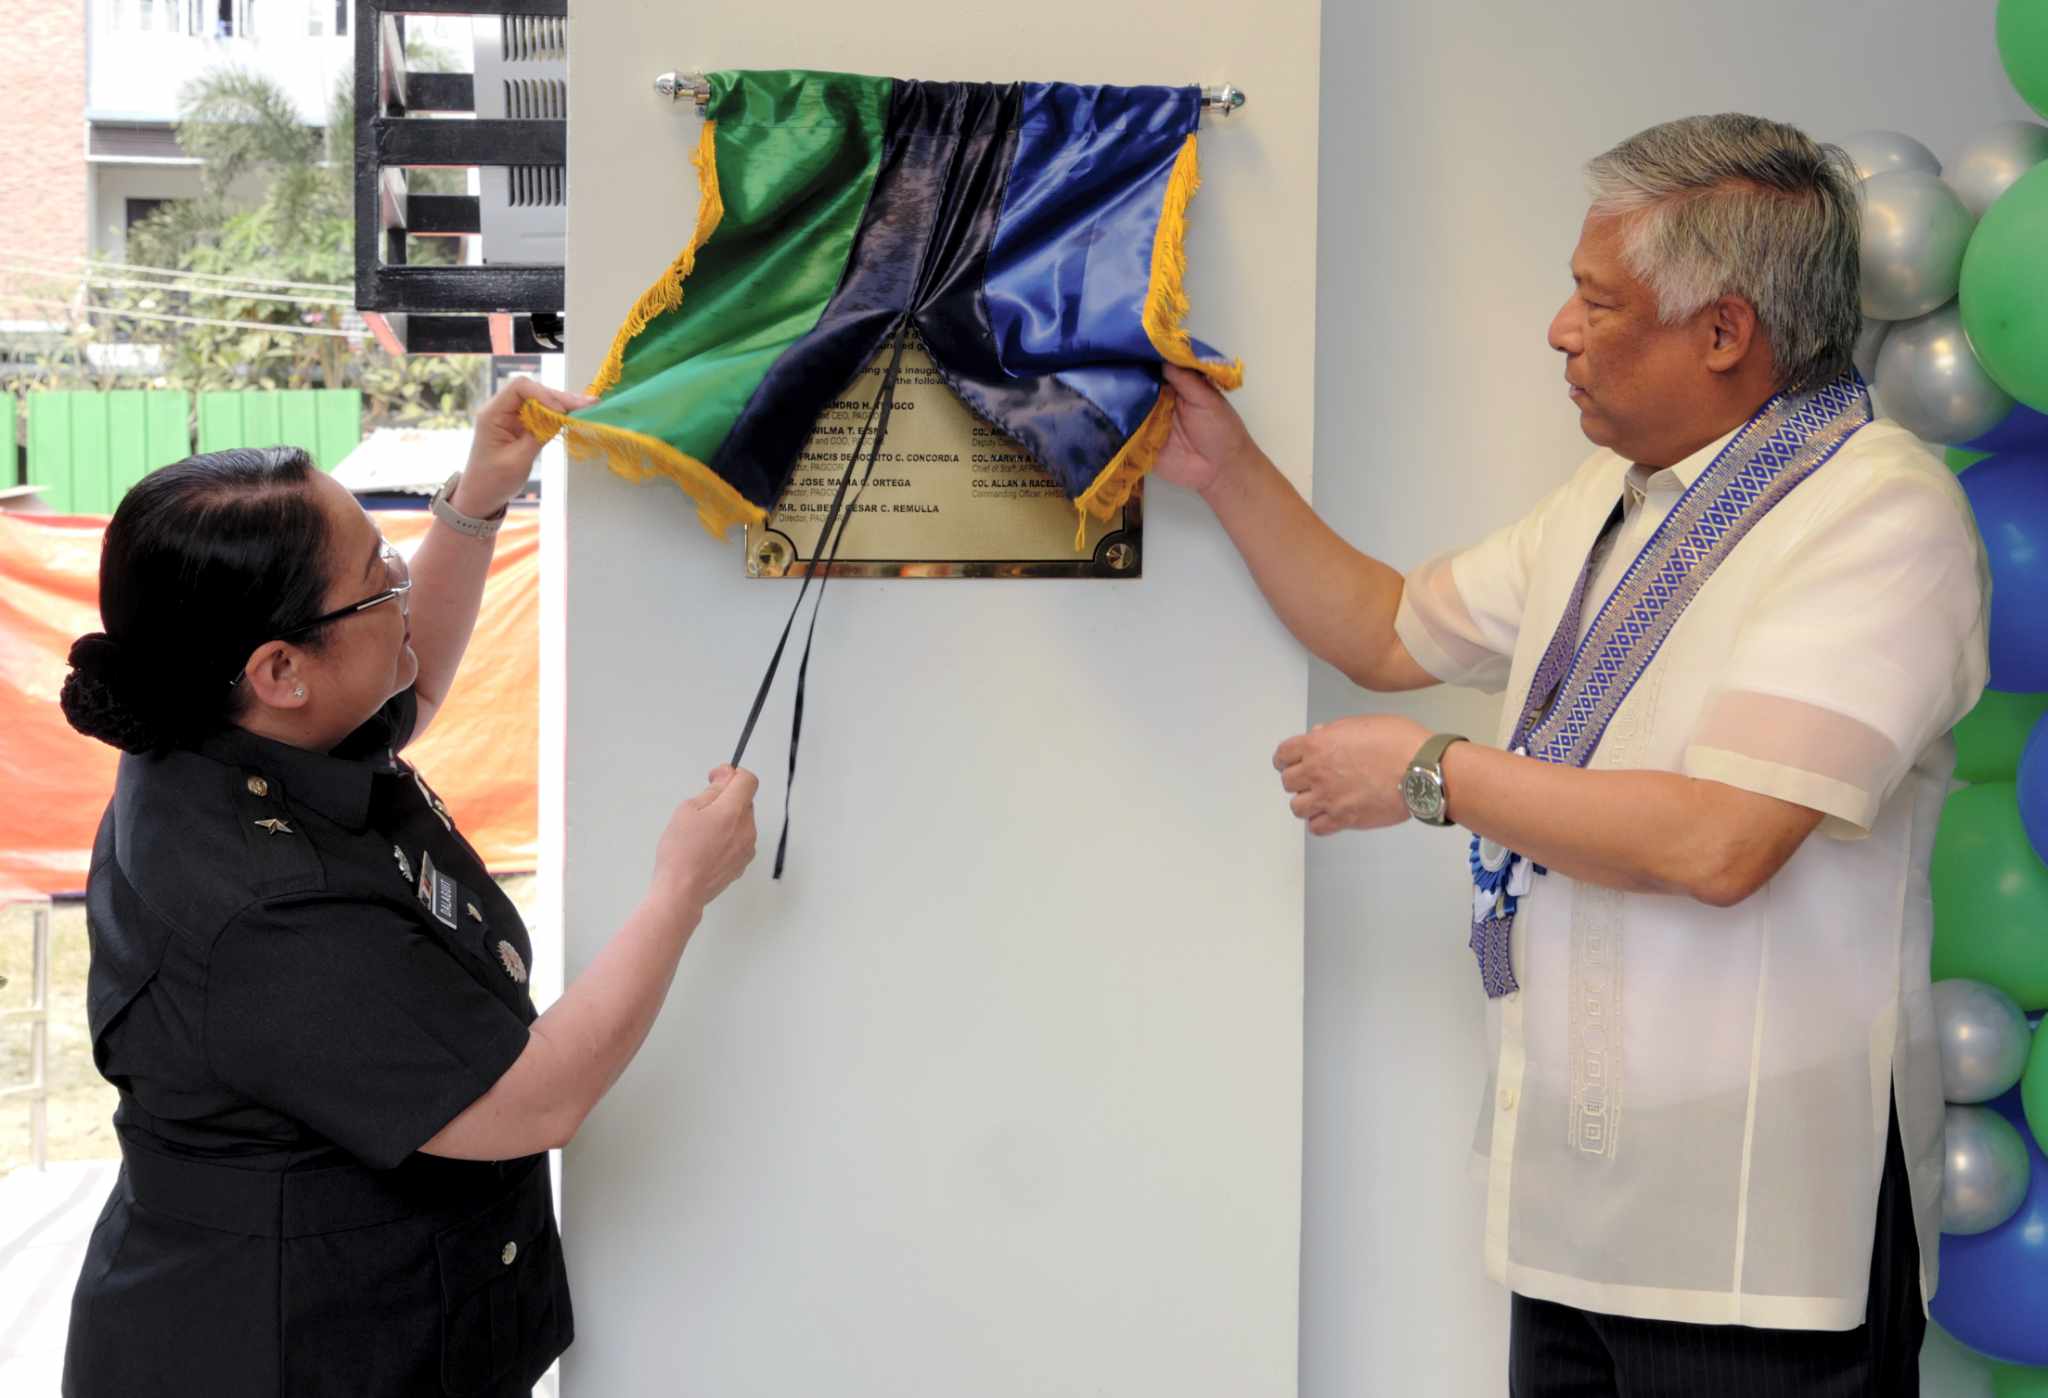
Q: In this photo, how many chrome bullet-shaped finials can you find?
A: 2